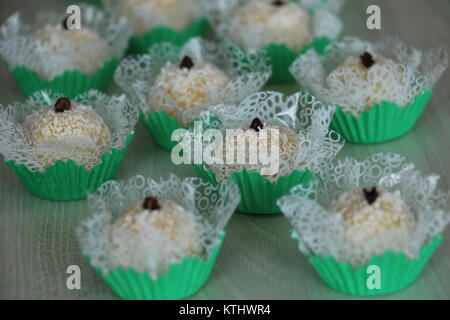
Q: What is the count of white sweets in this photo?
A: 9